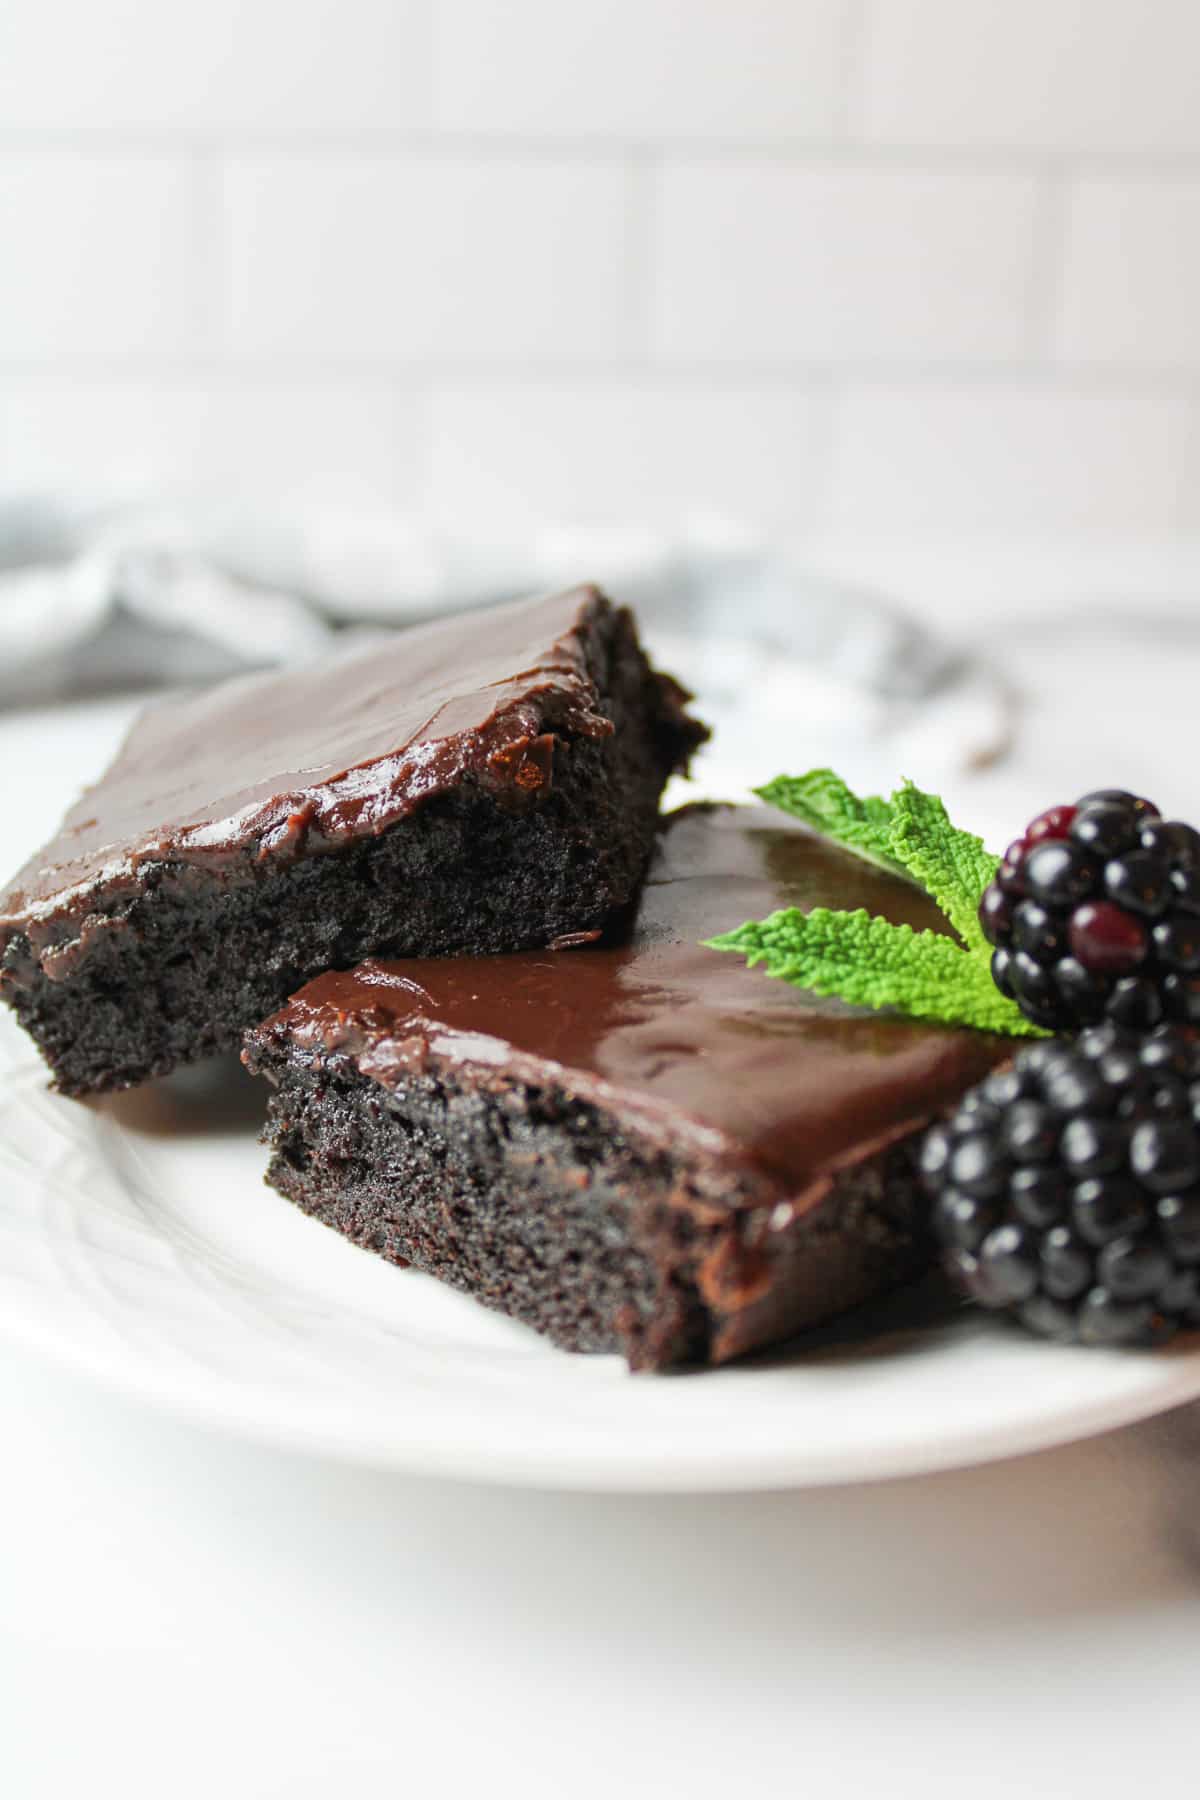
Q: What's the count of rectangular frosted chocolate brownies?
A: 2